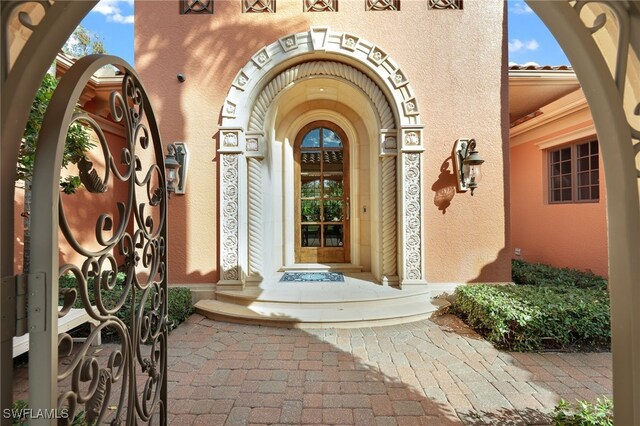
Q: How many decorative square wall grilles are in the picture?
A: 5